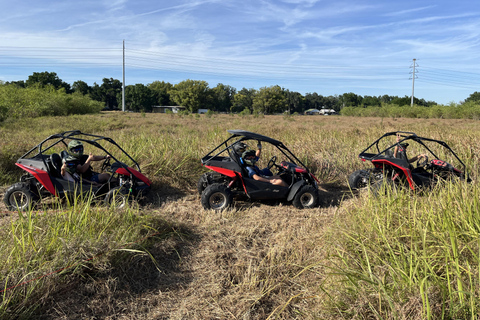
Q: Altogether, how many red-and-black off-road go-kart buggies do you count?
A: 3